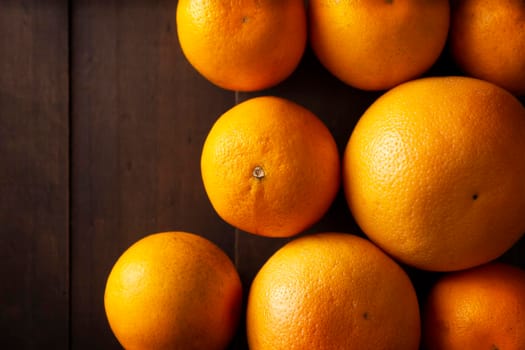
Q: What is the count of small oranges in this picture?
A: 6